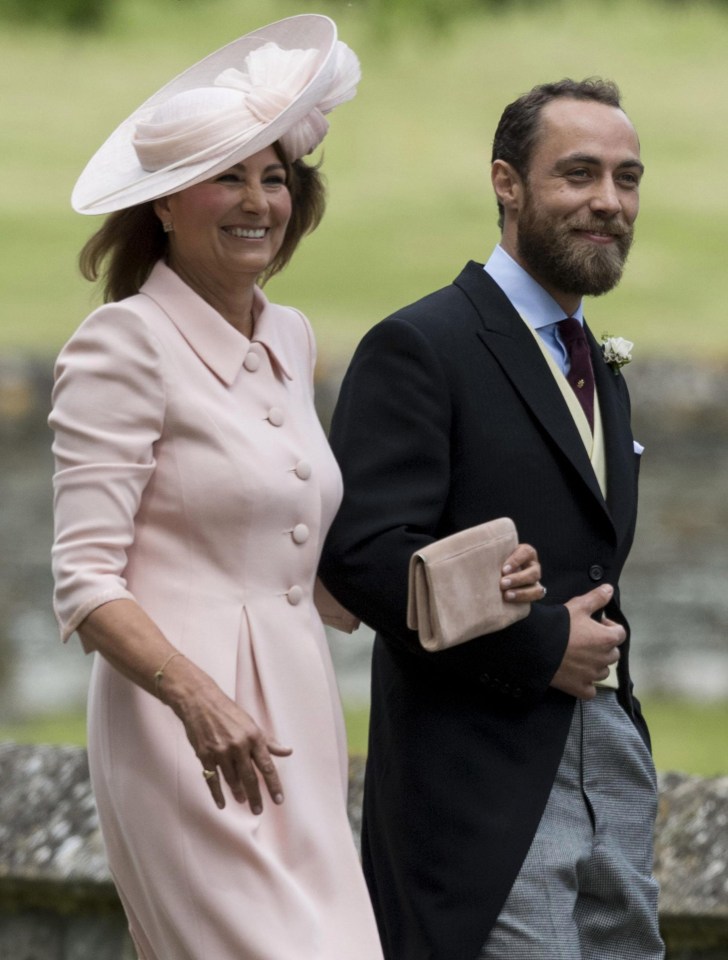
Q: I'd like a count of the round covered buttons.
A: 5